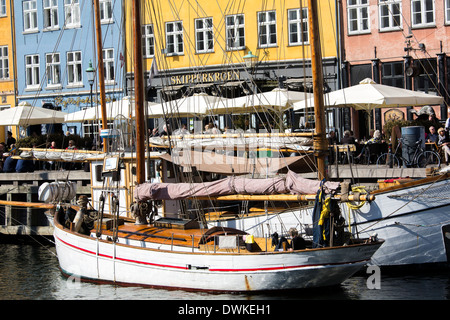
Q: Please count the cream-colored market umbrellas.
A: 5